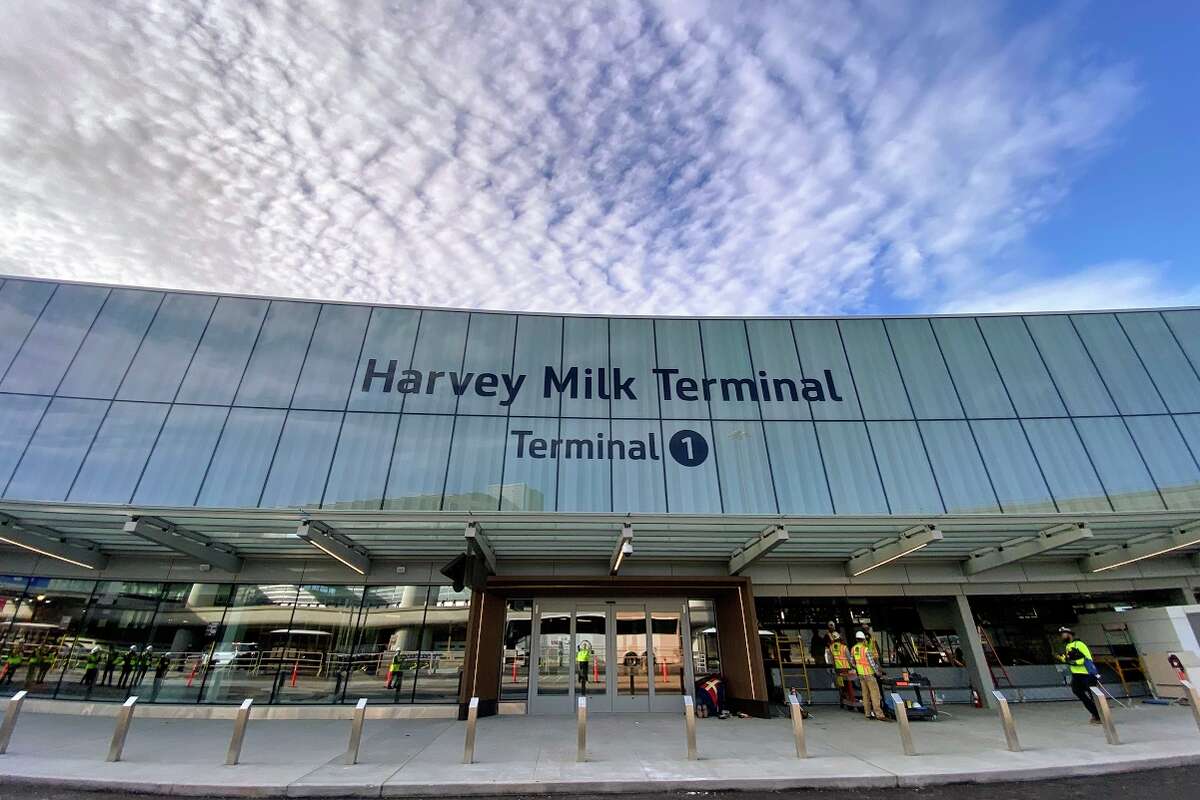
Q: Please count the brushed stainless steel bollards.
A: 12